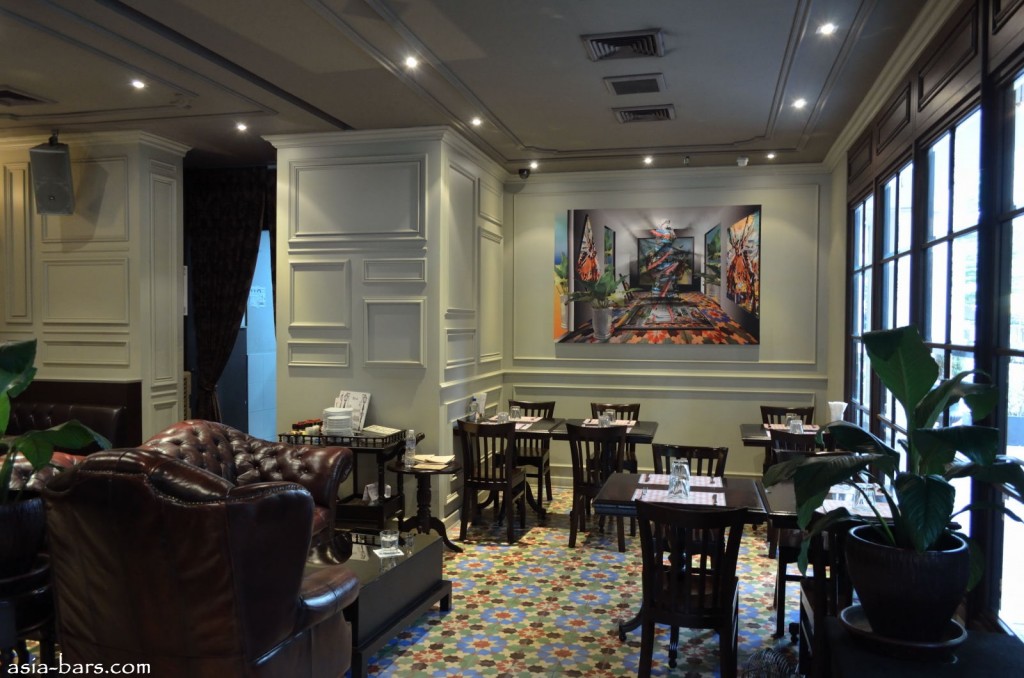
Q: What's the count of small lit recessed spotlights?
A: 9